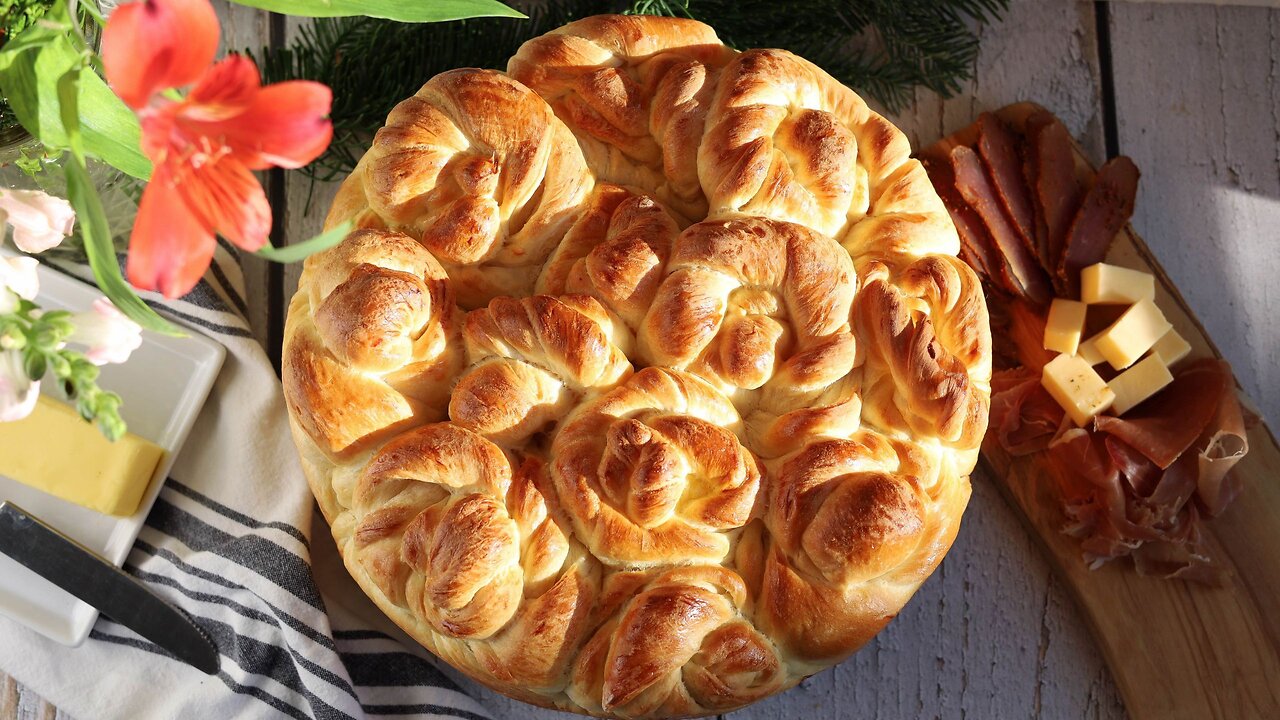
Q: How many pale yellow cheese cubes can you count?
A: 7